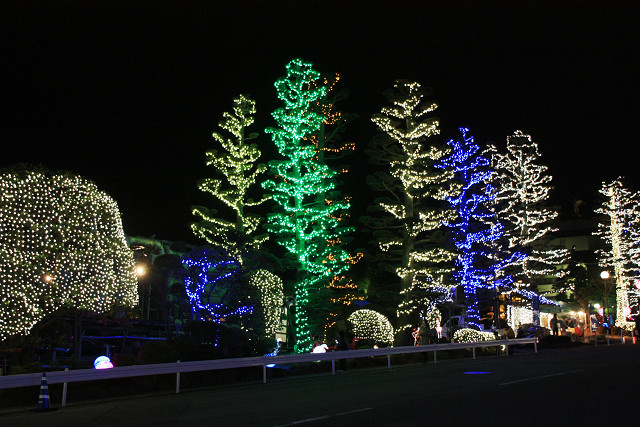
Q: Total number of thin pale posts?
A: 9